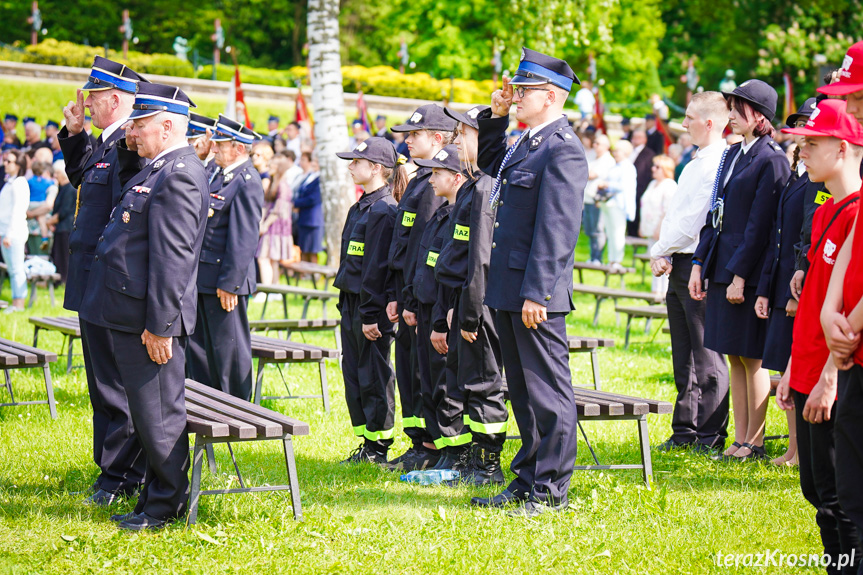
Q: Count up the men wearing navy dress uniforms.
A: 5